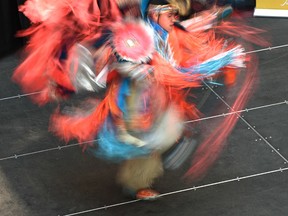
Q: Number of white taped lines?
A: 4